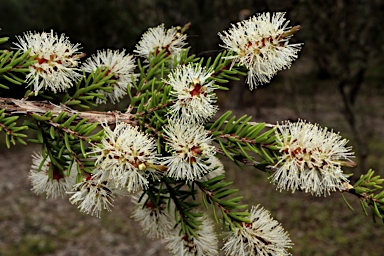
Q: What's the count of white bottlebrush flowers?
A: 13